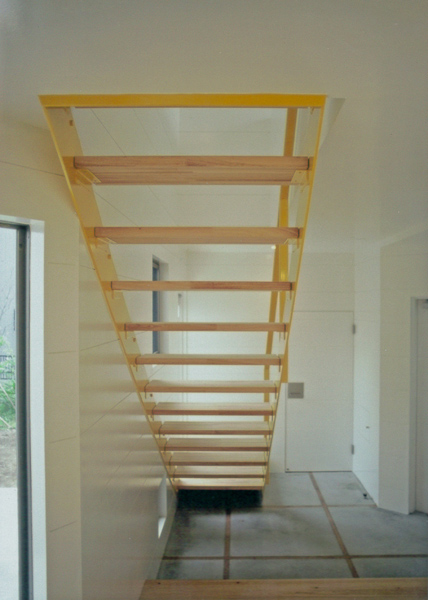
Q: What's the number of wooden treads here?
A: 12